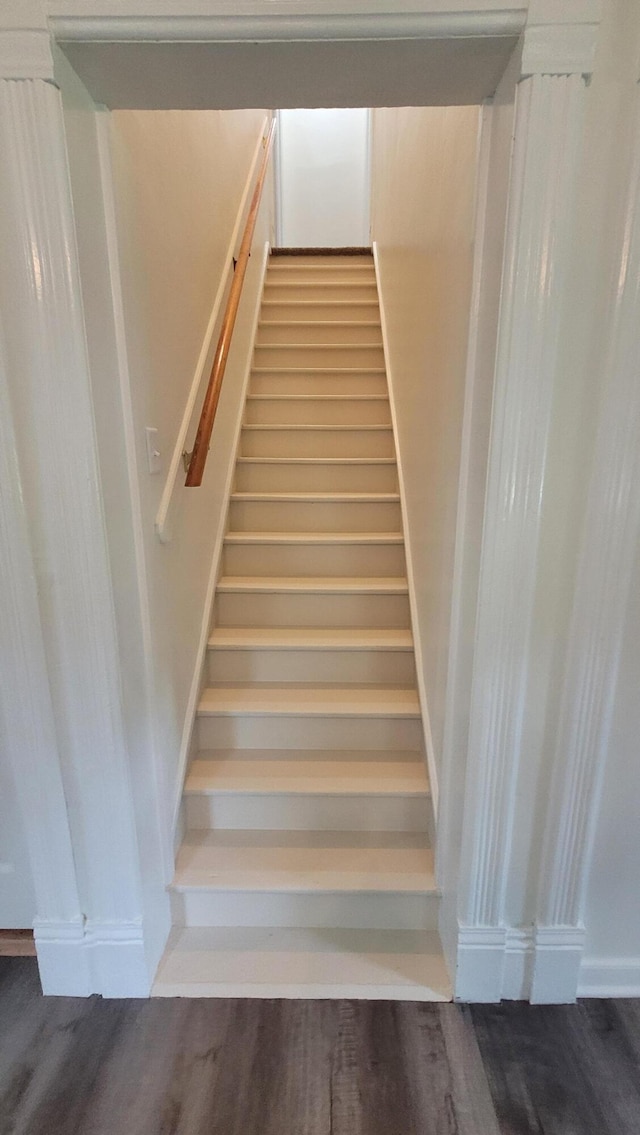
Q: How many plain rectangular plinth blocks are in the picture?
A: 4